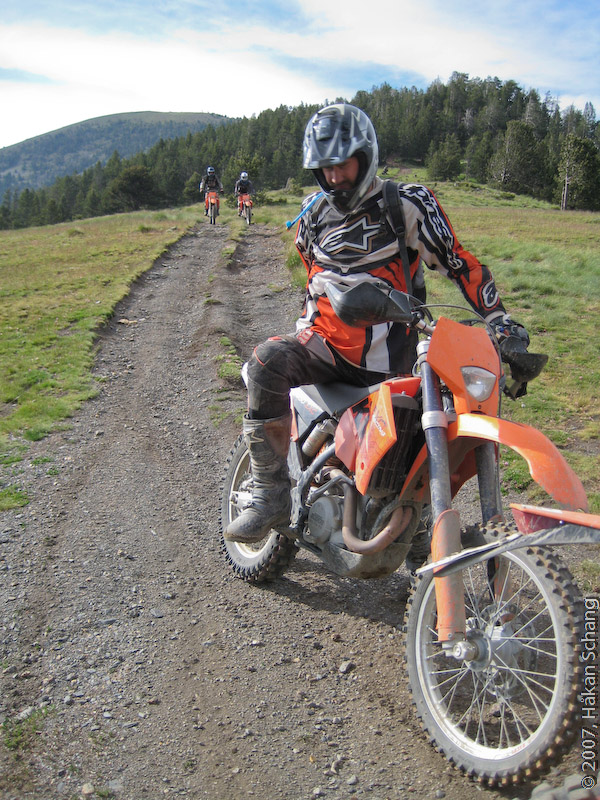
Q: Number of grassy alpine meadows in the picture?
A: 1